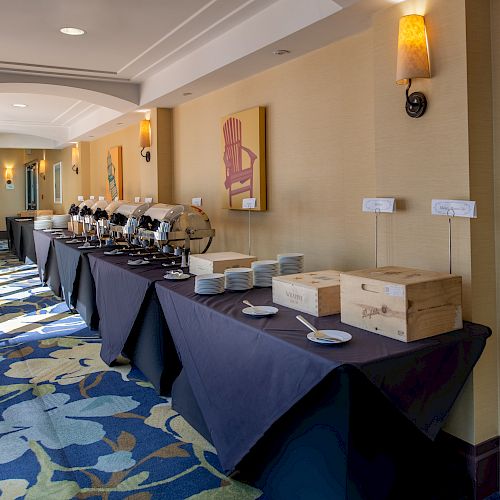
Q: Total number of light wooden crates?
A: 3